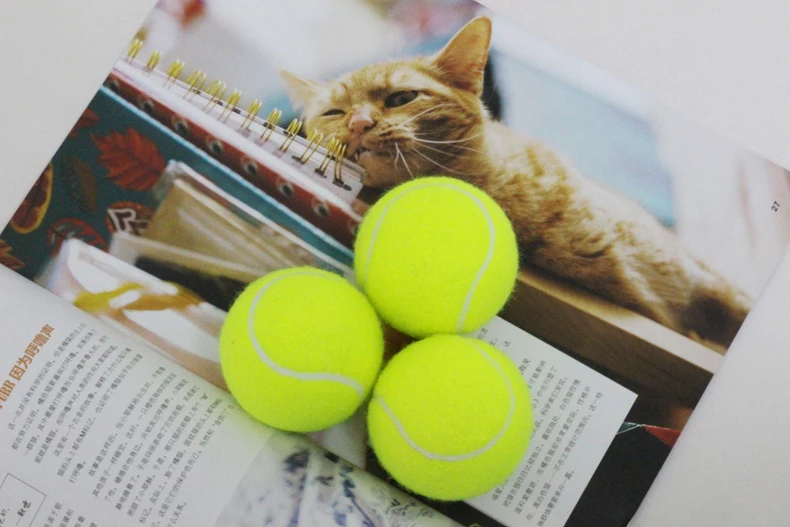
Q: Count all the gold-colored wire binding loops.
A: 12